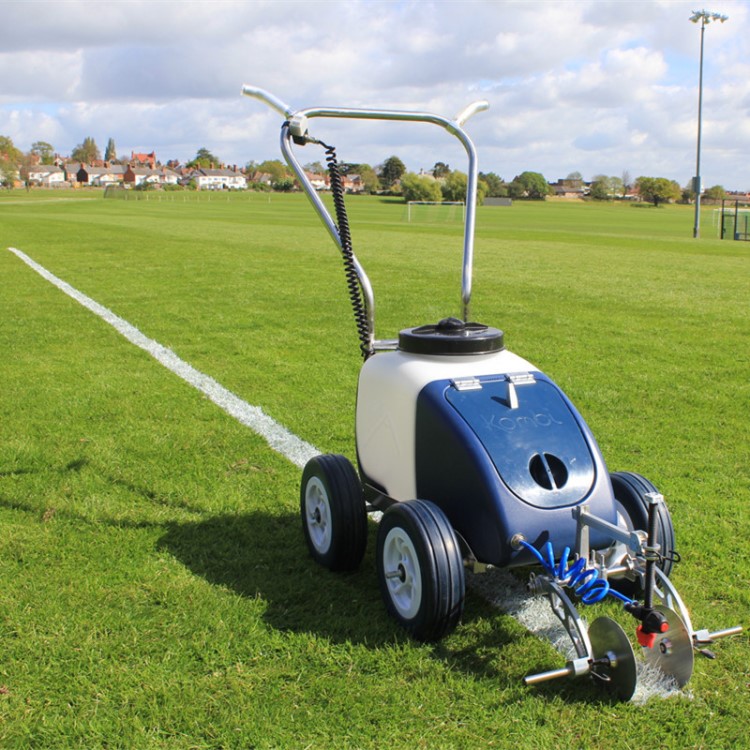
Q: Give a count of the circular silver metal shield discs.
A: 2